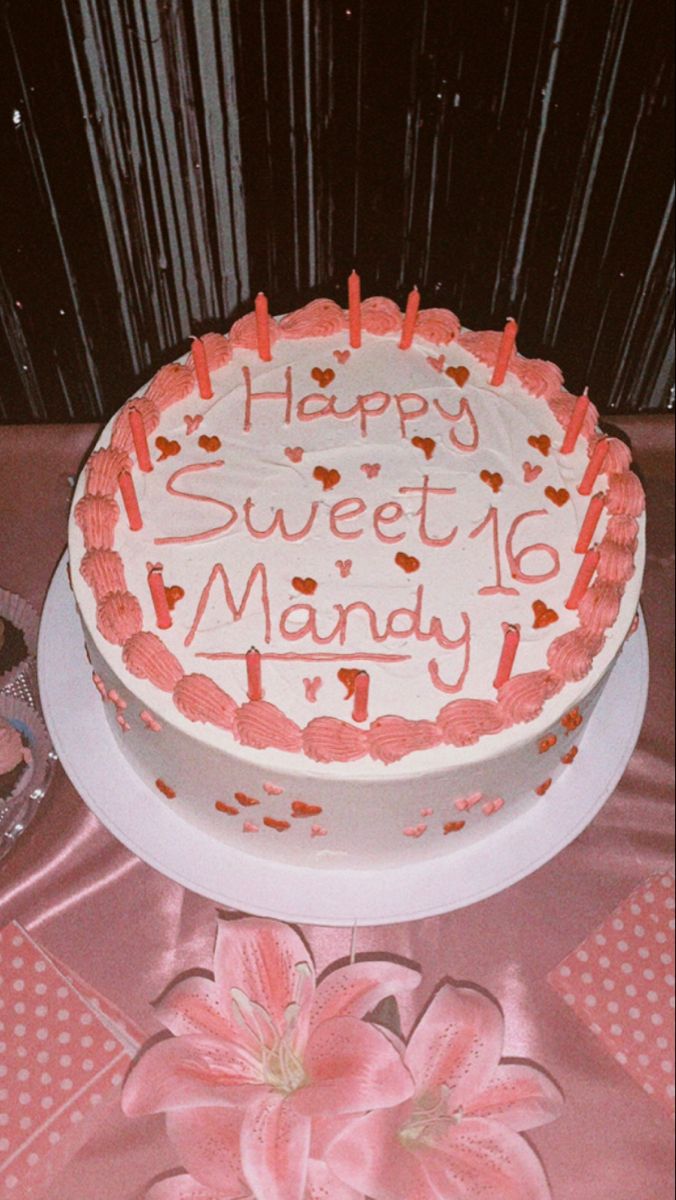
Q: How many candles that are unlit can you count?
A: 15